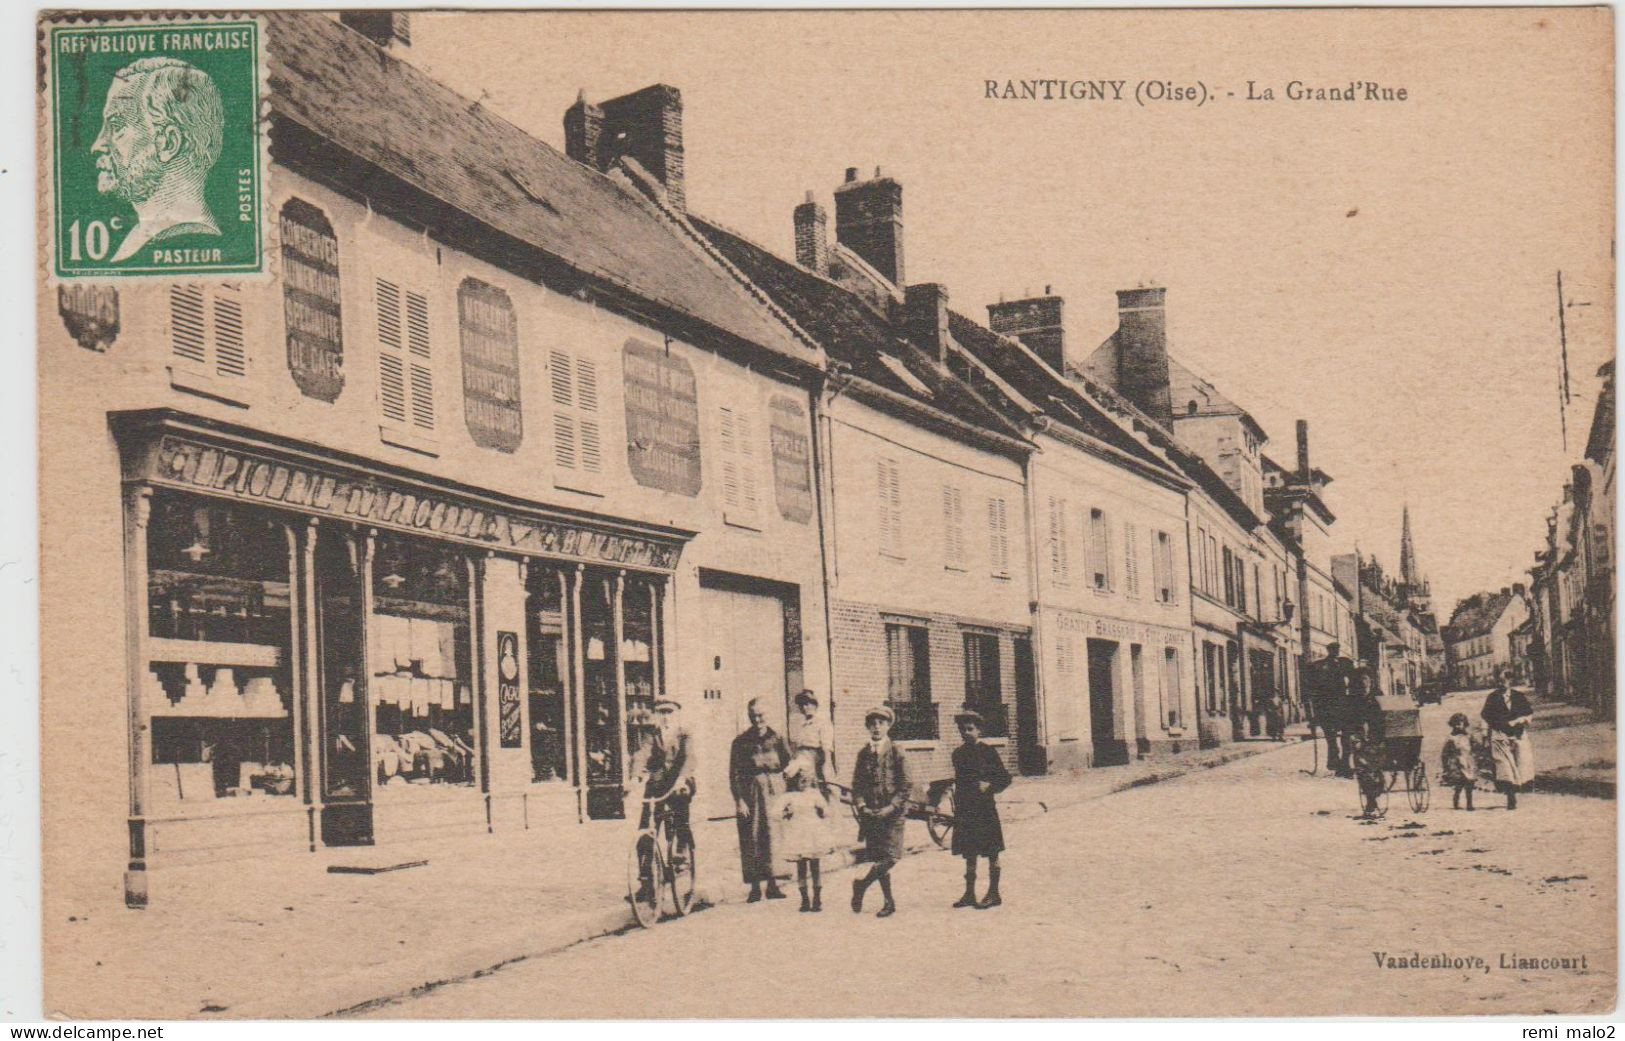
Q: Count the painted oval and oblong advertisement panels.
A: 5